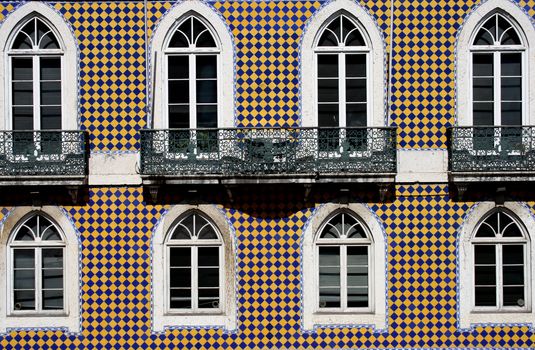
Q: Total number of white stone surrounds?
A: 8